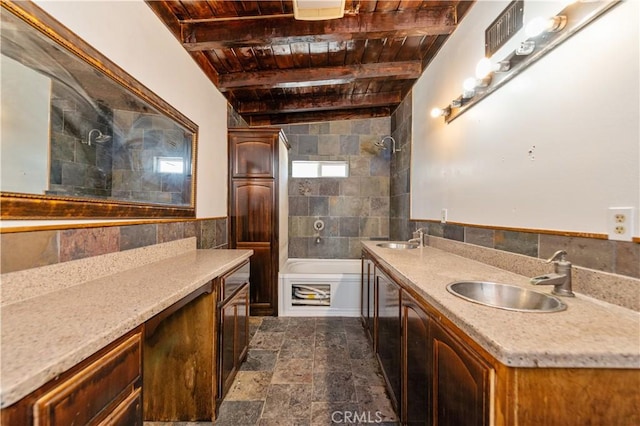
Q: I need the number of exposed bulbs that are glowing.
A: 4